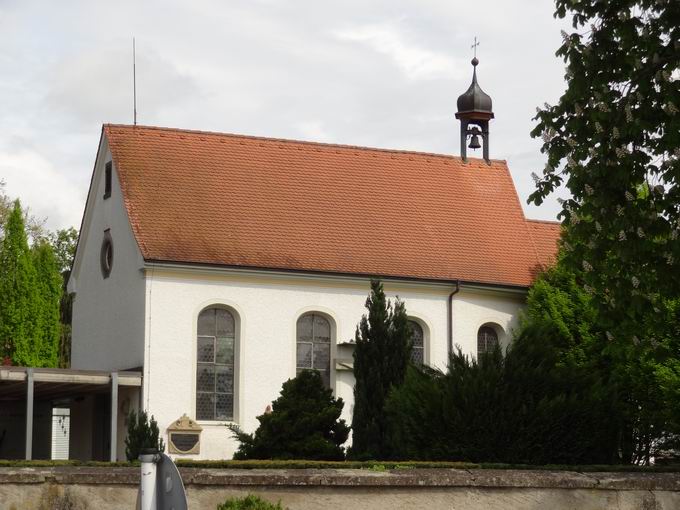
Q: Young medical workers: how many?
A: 0